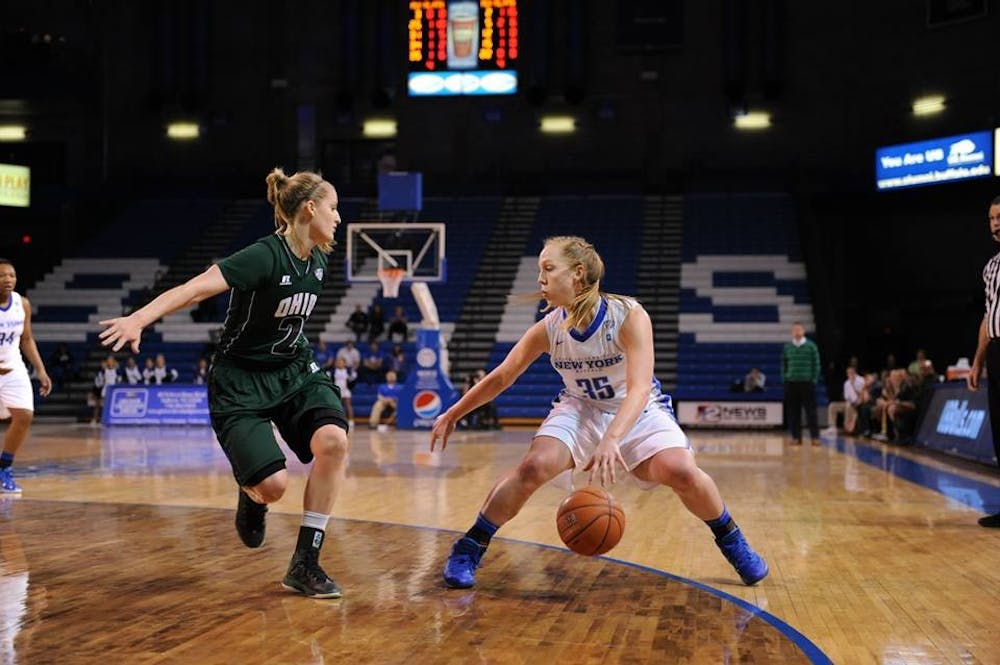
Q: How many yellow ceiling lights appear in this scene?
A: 6